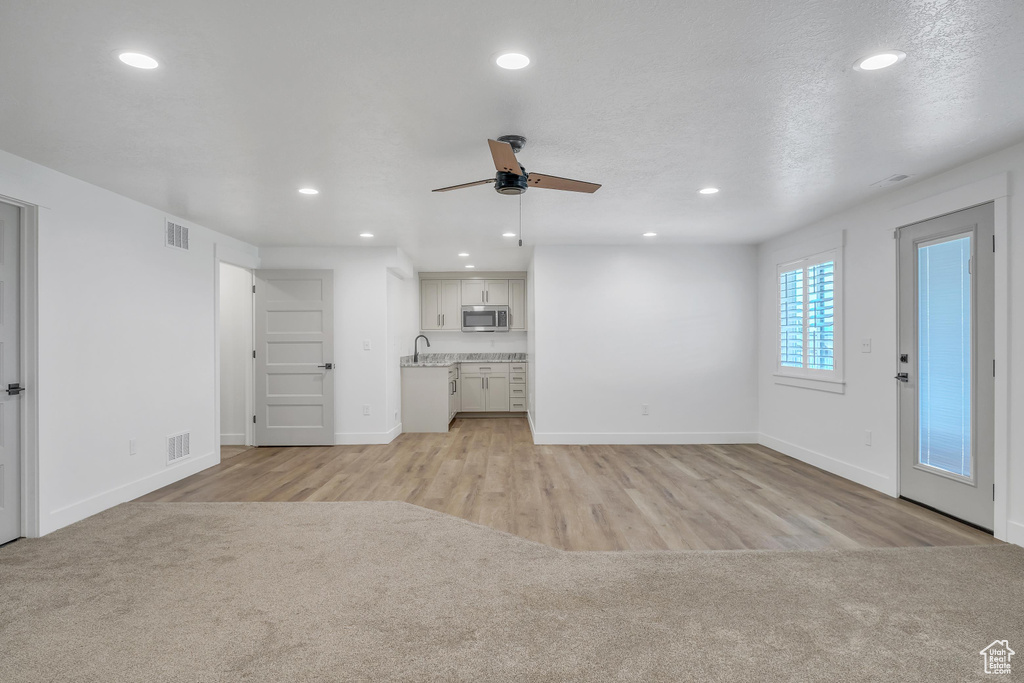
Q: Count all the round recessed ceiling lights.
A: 10